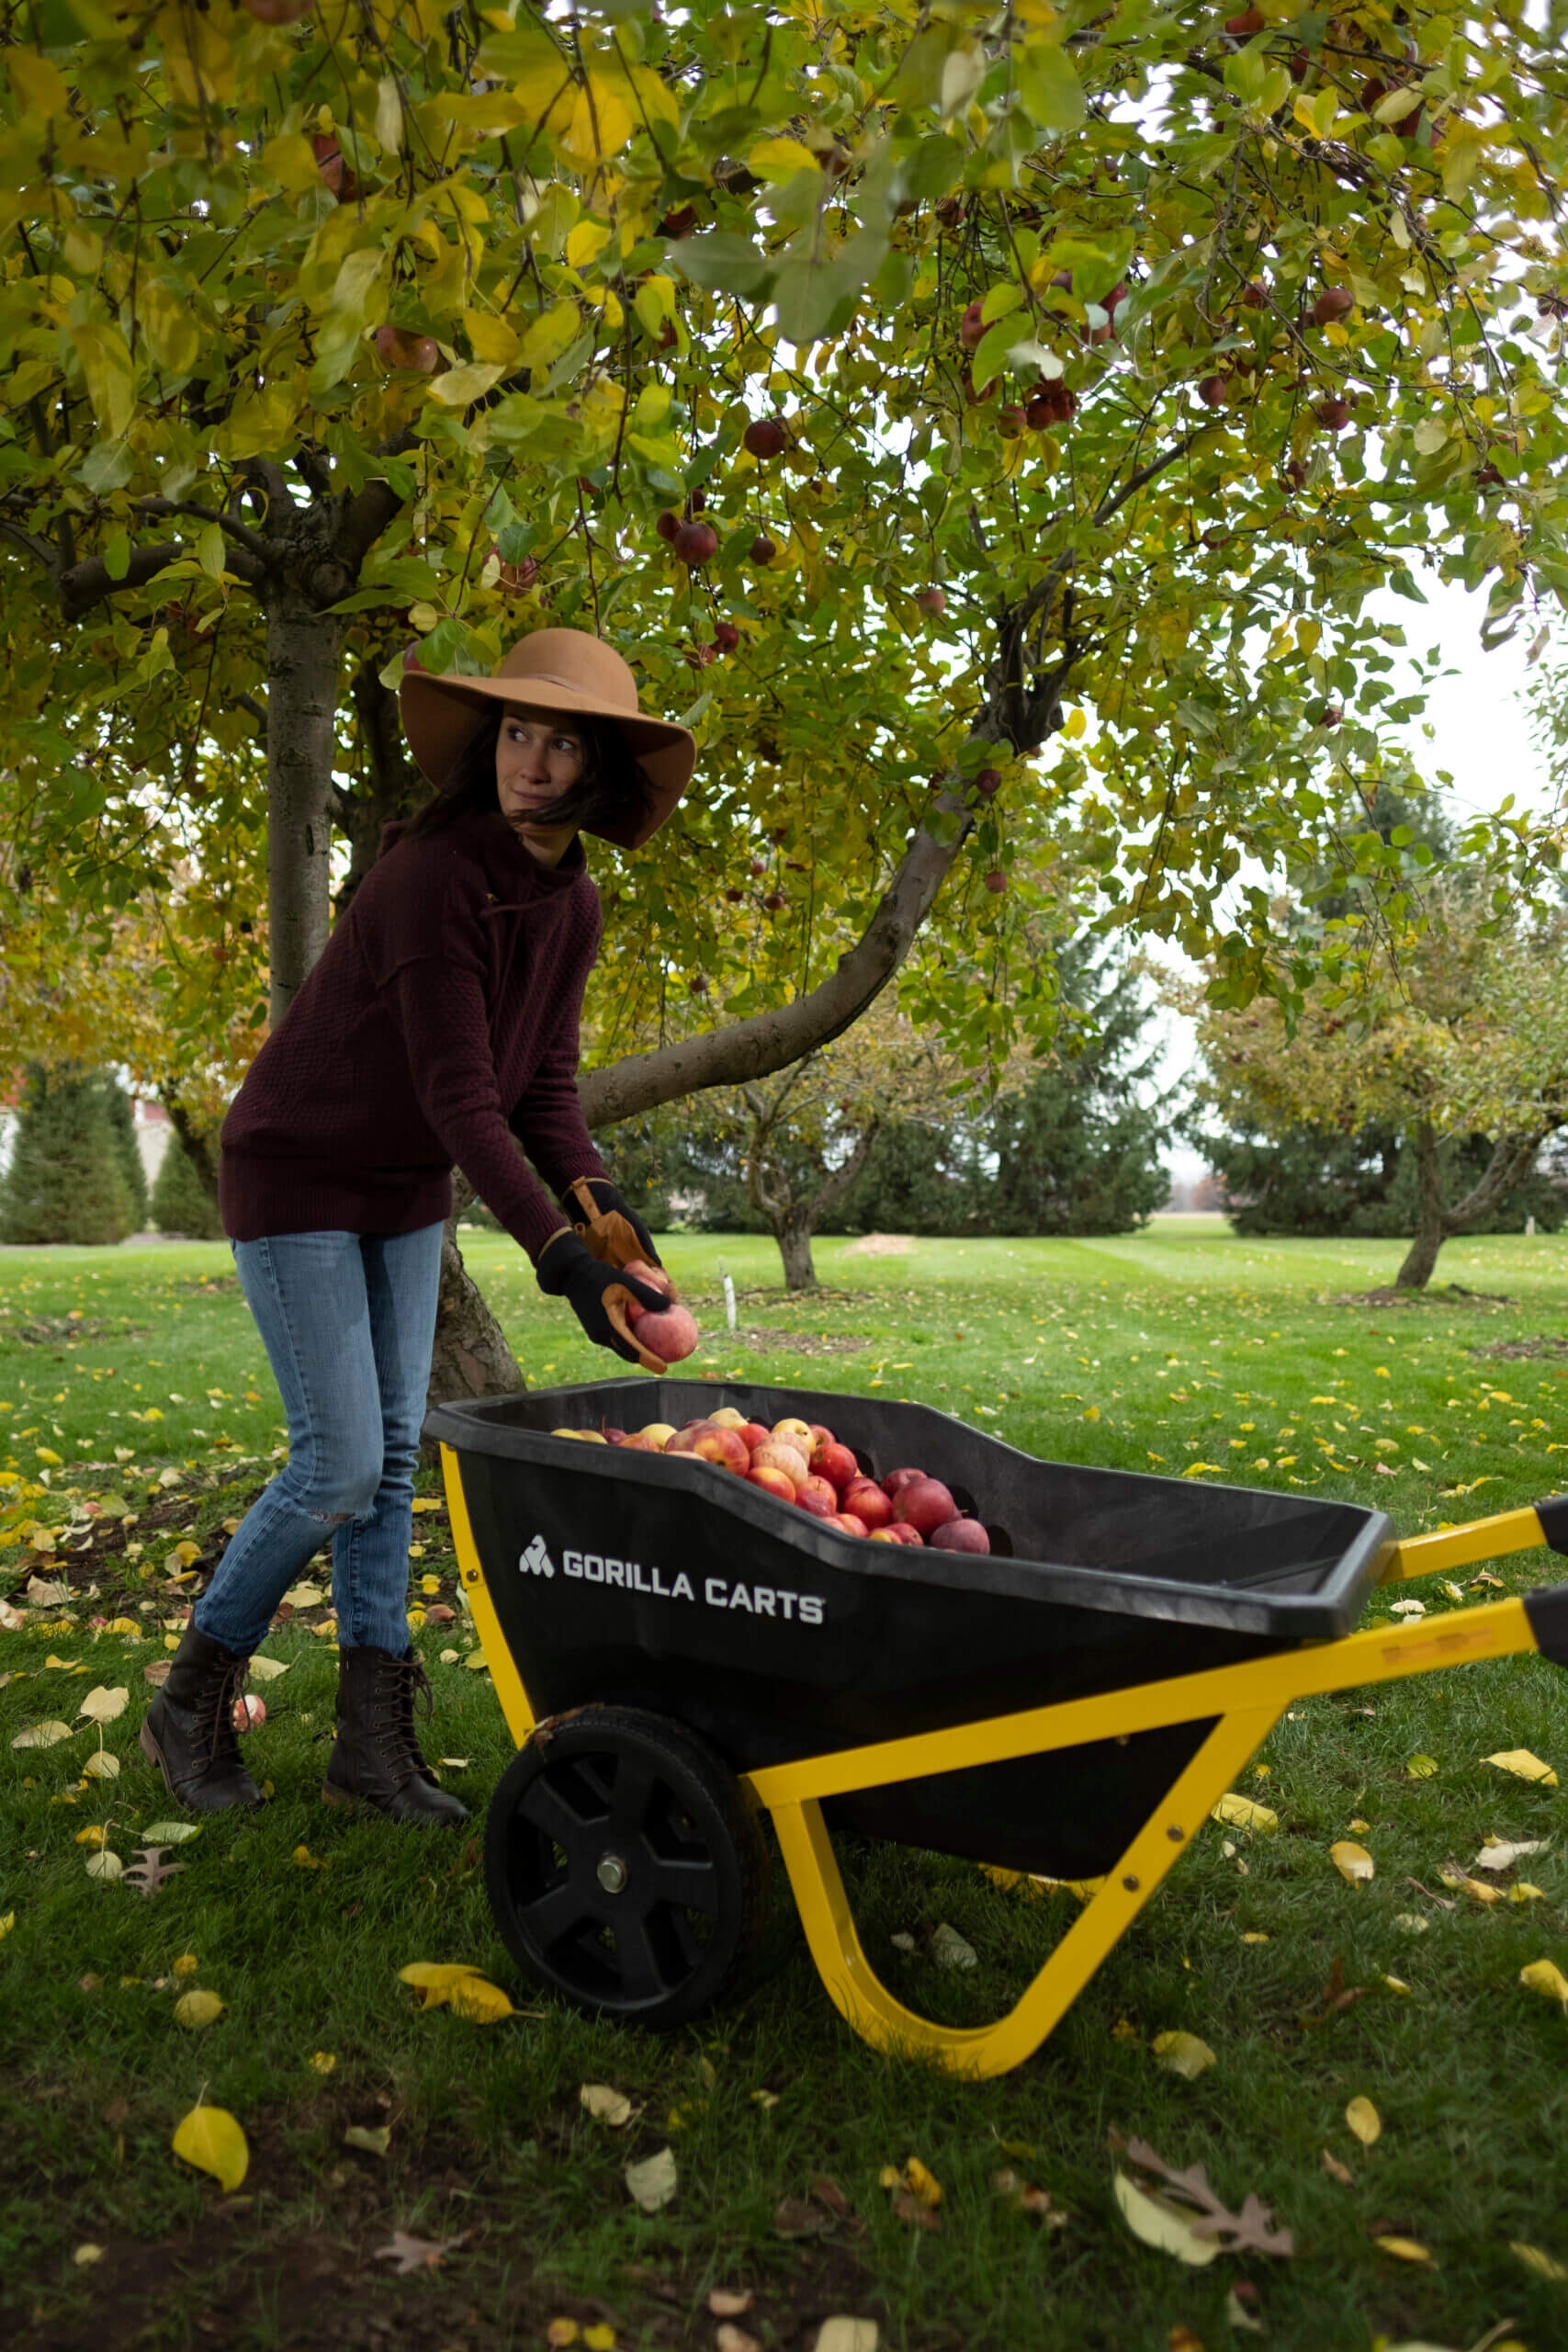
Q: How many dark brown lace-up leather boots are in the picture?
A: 2